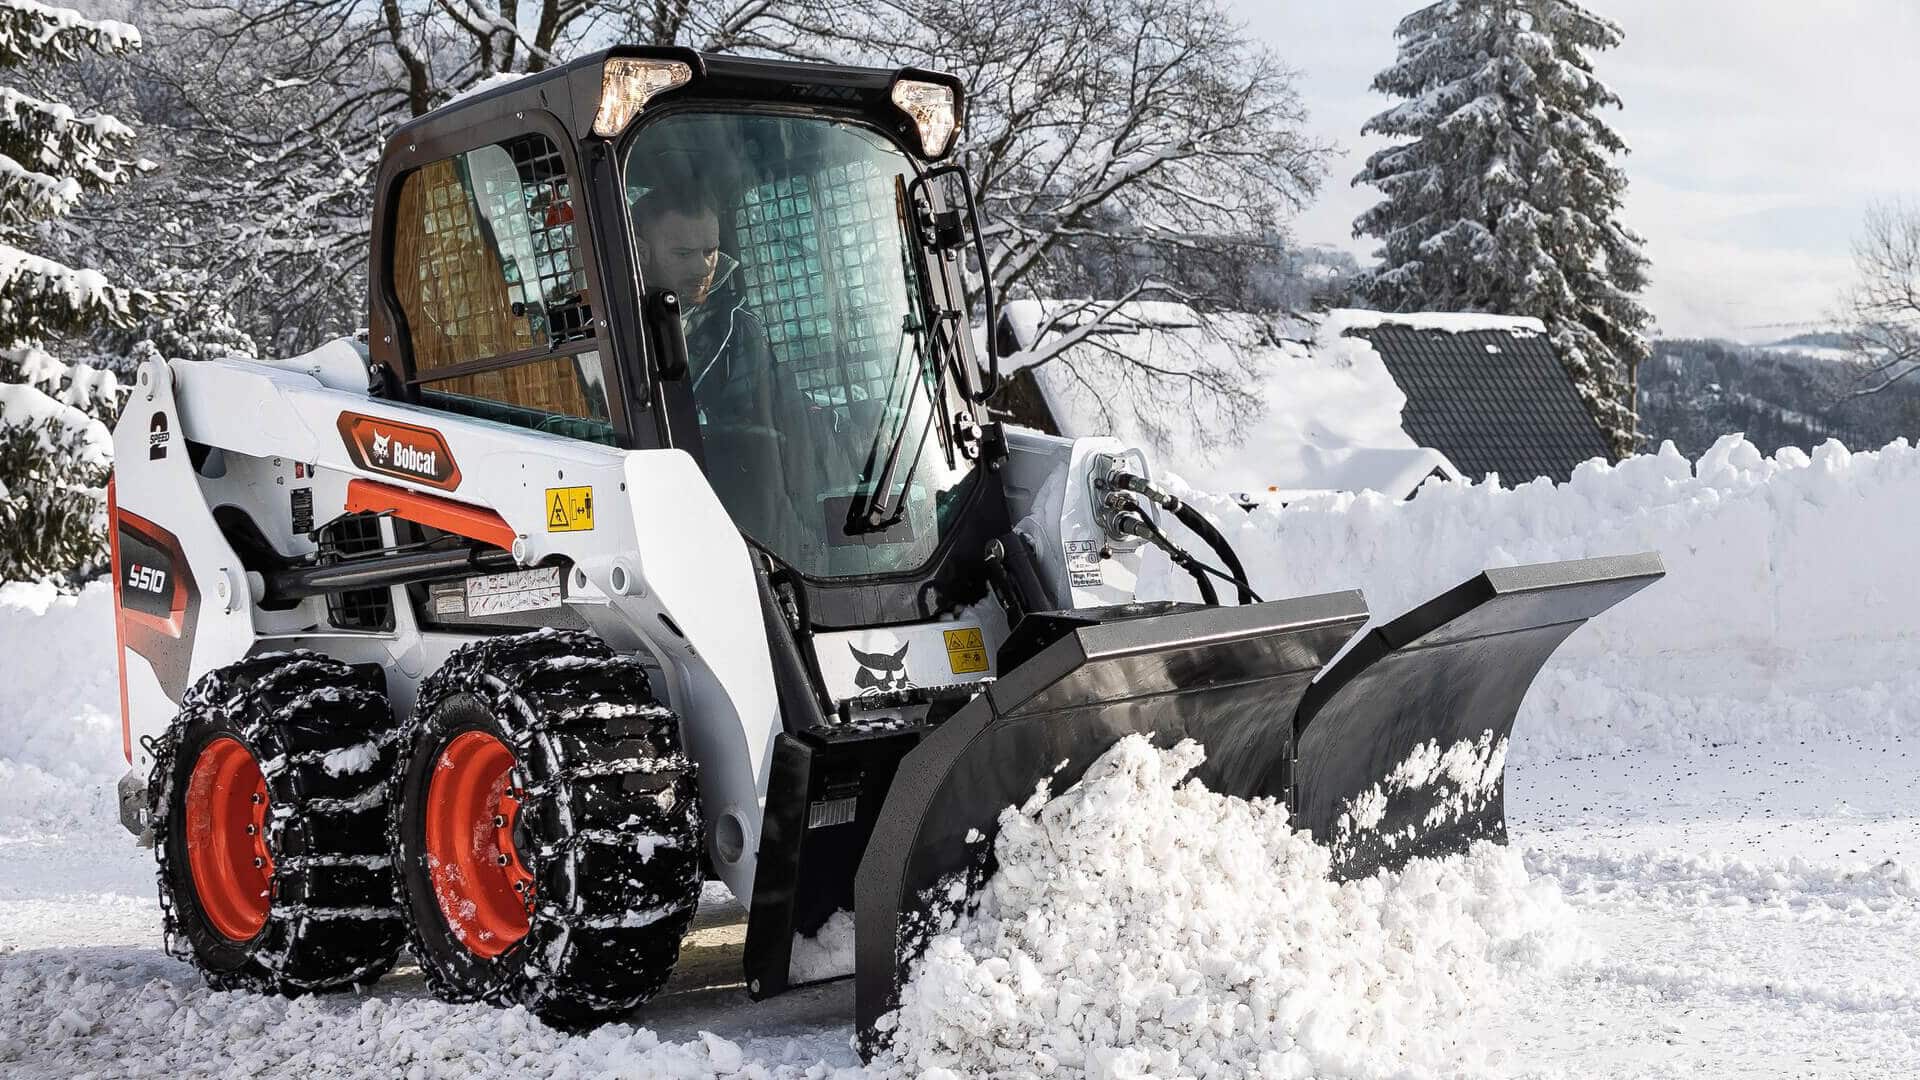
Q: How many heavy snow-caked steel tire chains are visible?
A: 2